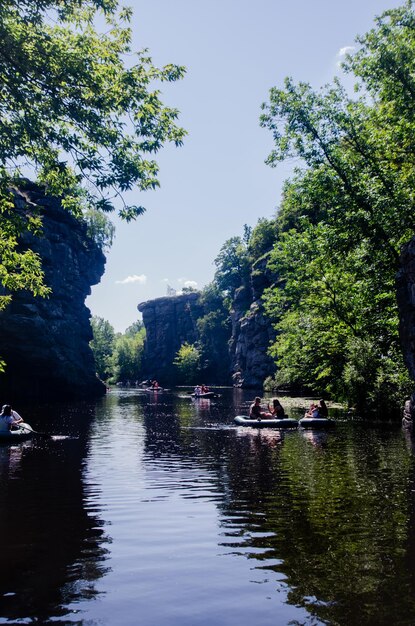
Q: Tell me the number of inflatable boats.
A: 5